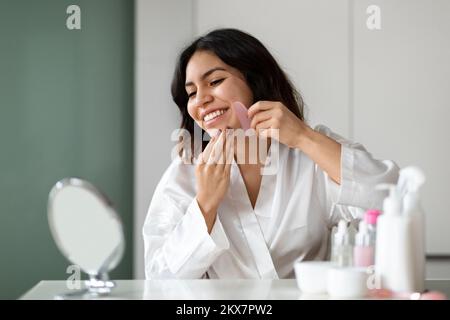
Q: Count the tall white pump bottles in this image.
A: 2